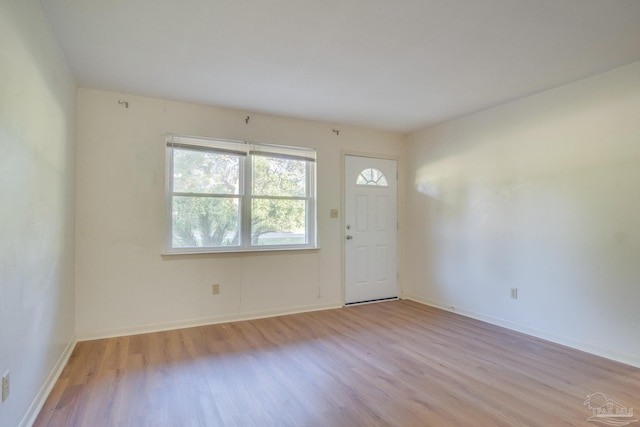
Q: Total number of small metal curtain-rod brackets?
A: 3